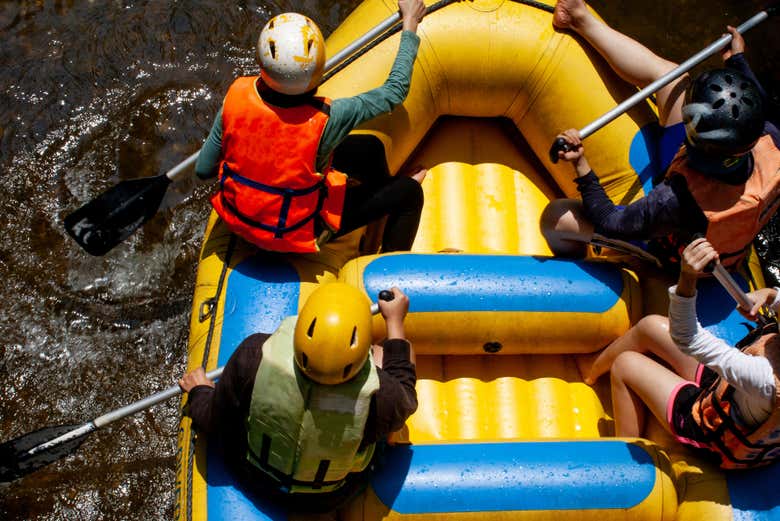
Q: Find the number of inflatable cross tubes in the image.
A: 2